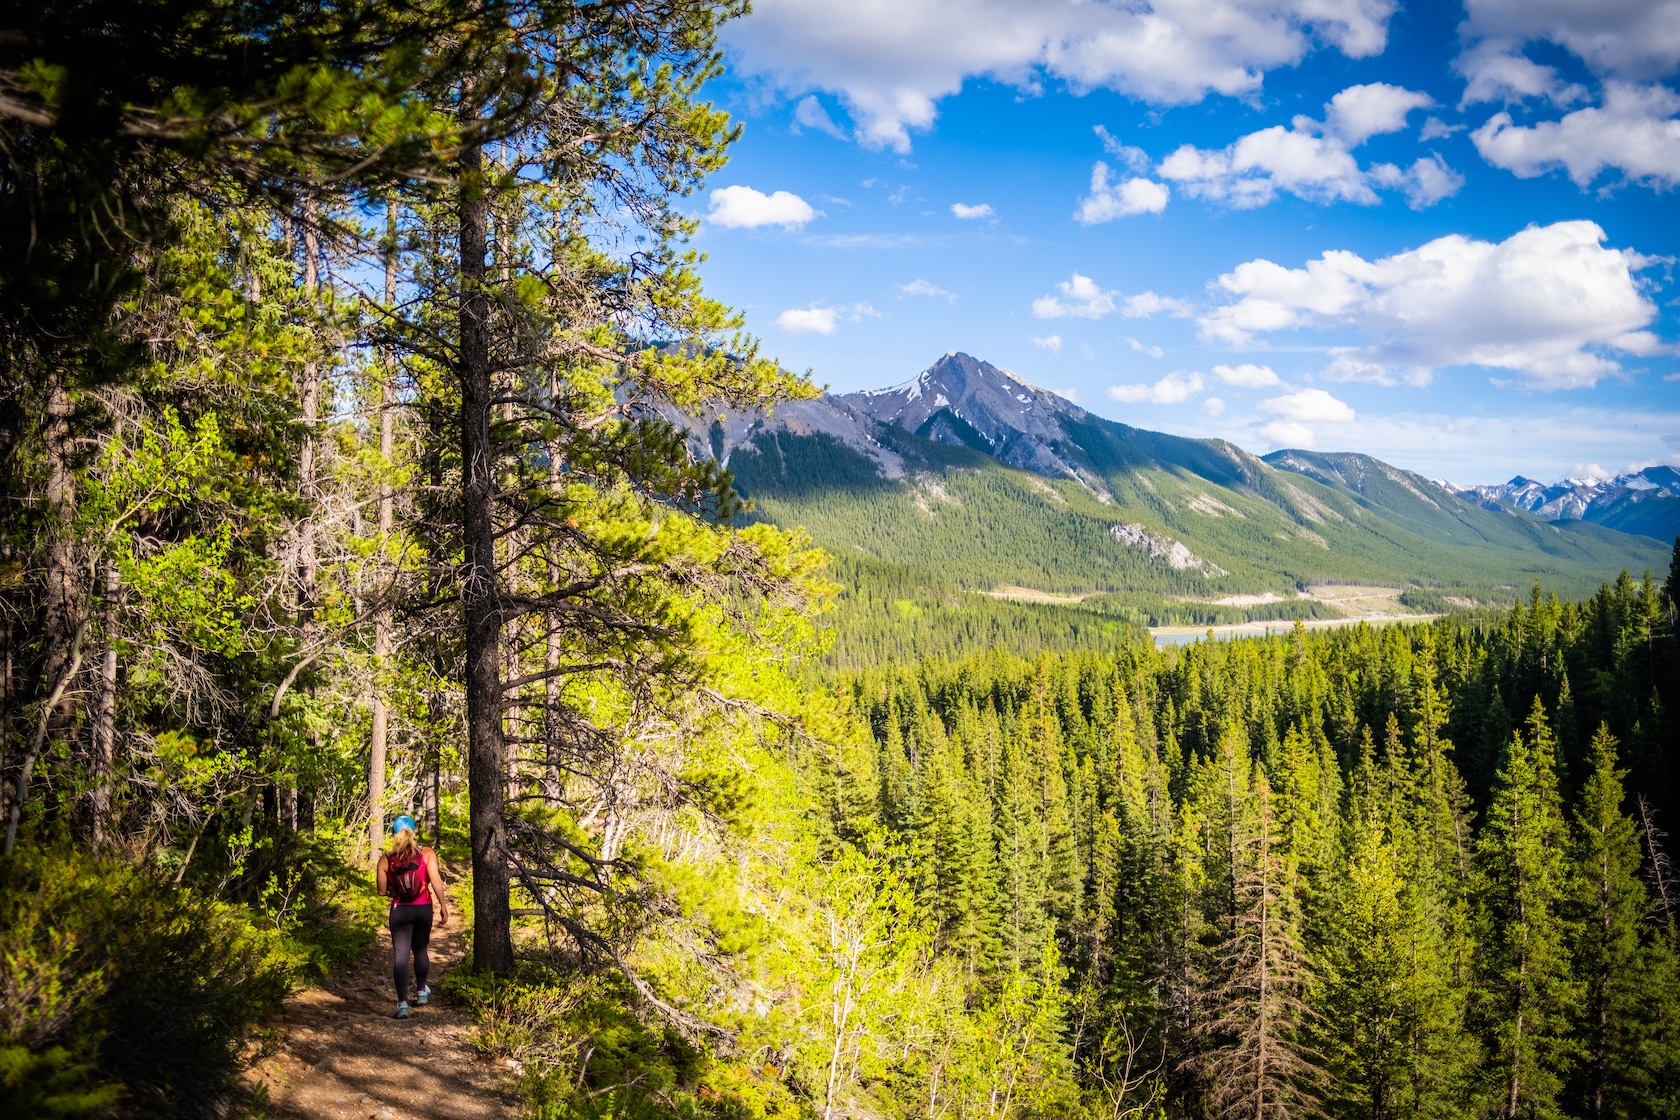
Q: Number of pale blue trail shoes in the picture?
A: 2